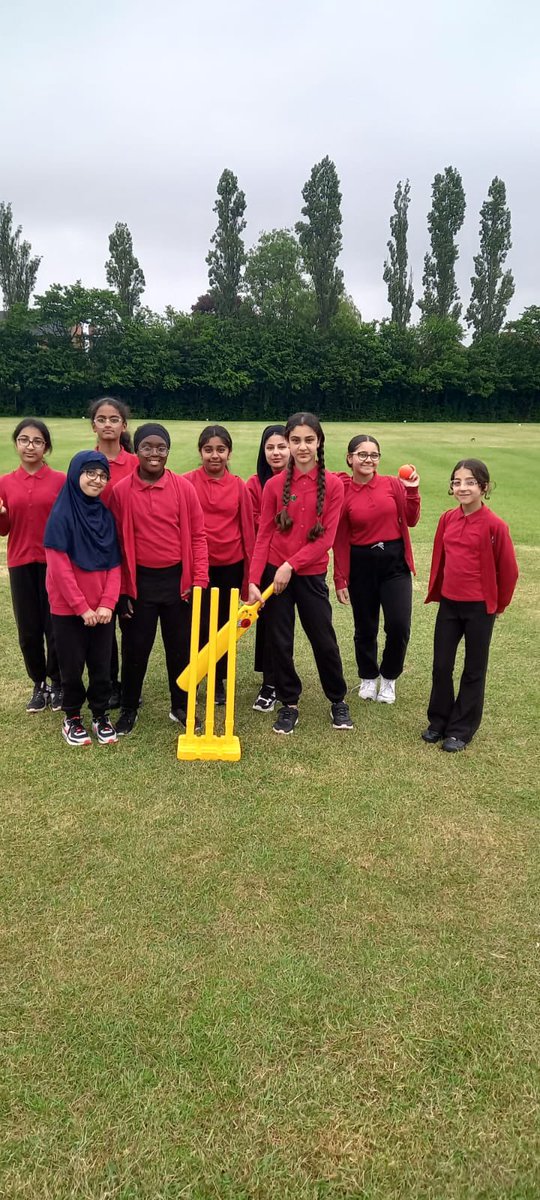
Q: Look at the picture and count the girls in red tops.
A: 9